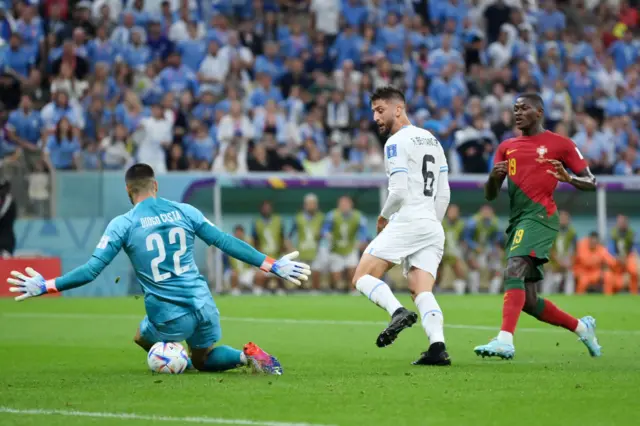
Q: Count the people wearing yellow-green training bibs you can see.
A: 8